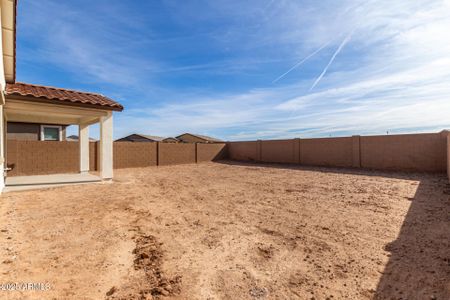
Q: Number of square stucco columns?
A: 2